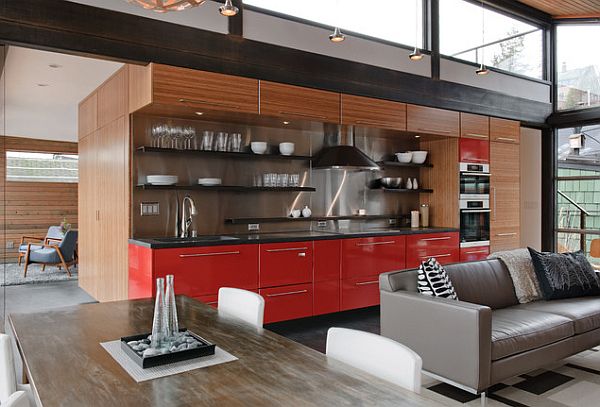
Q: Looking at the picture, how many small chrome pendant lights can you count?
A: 4